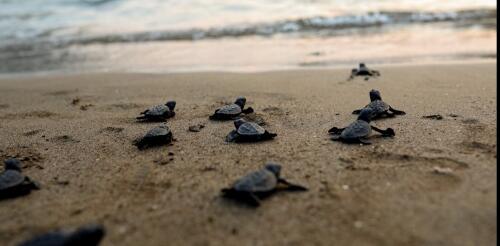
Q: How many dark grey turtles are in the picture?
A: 10